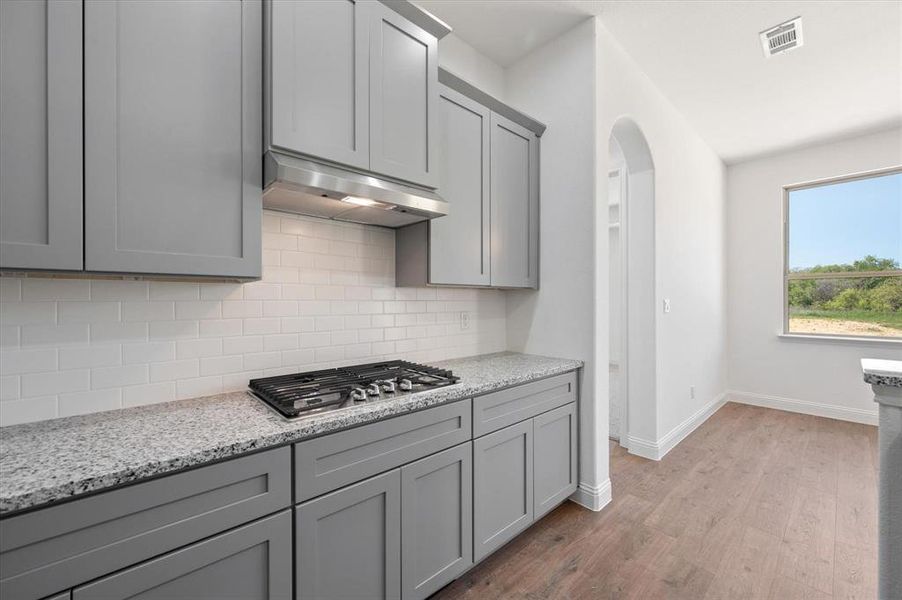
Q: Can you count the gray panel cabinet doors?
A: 11